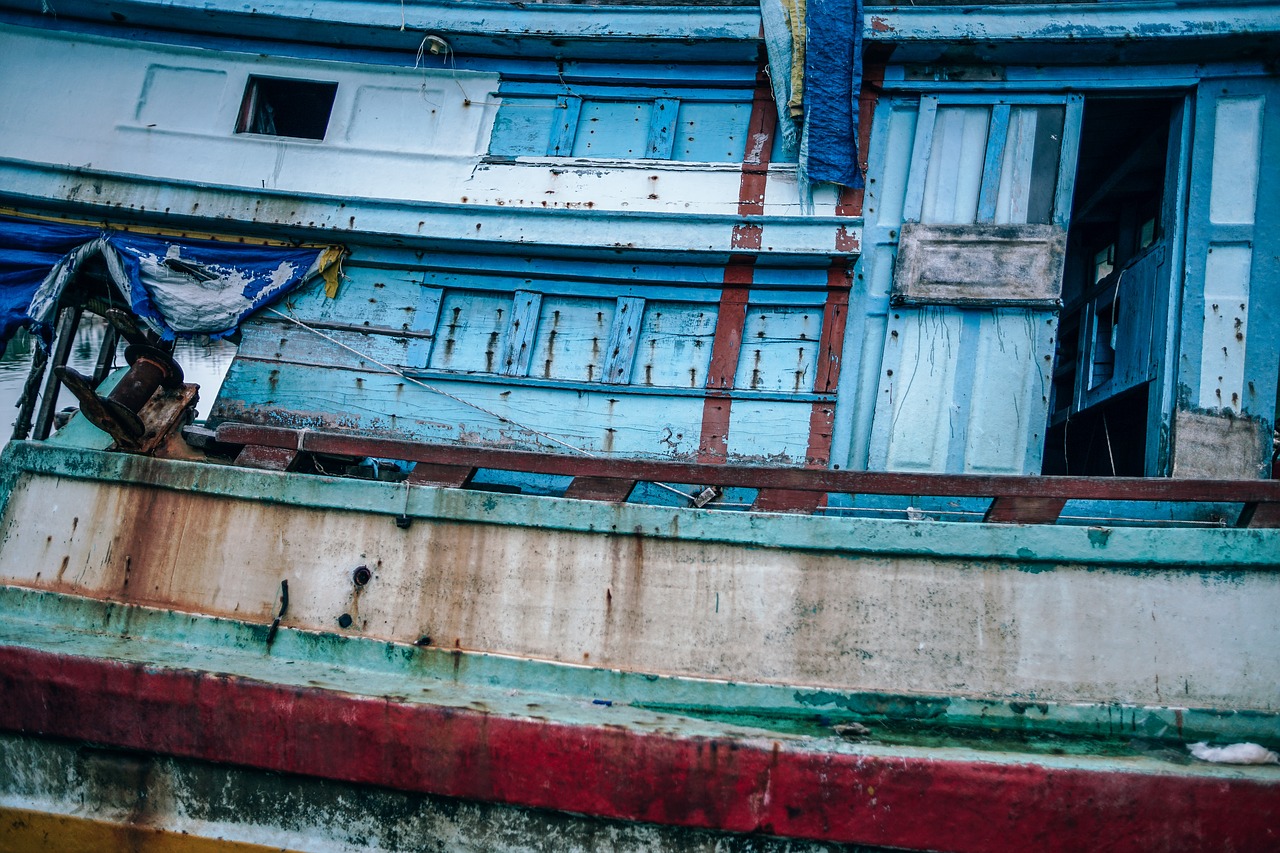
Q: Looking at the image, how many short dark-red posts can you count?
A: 6